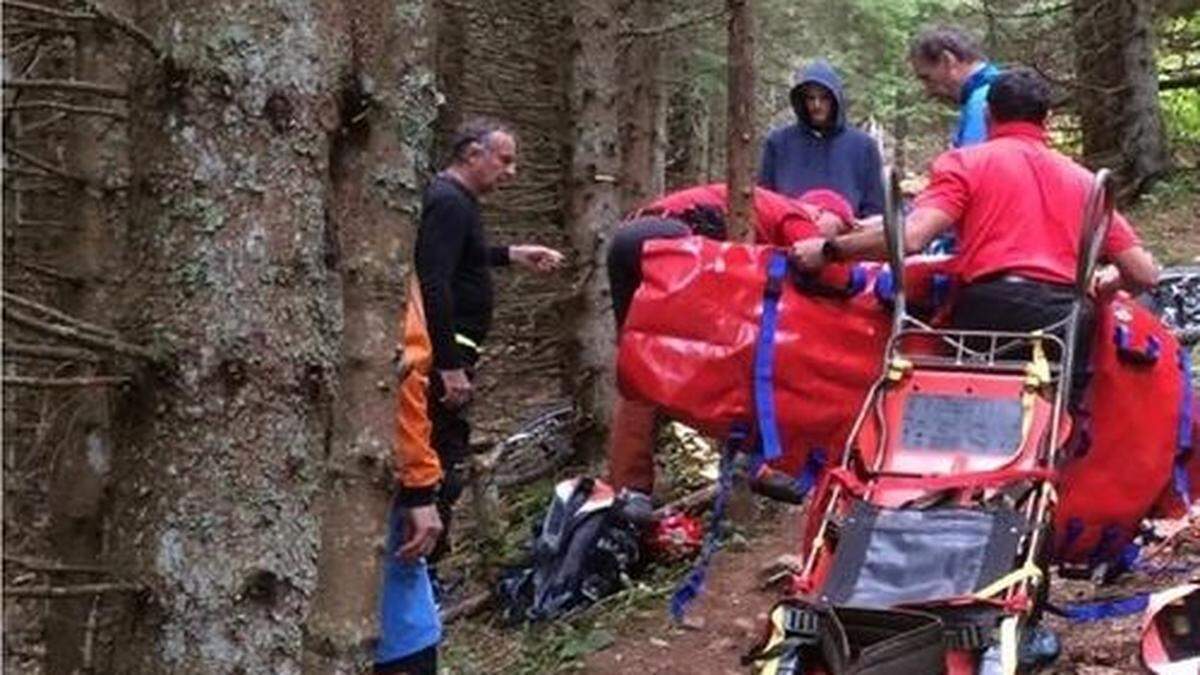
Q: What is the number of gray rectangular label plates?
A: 1